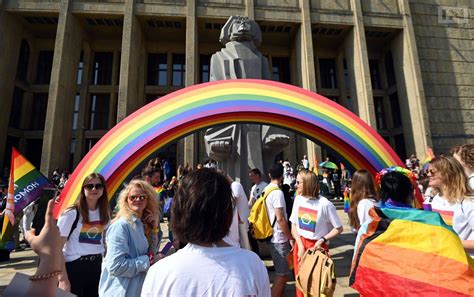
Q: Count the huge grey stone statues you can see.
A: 1